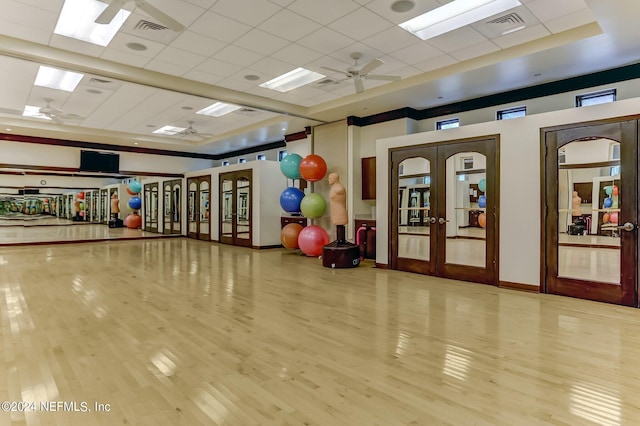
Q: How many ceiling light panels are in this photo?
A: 7